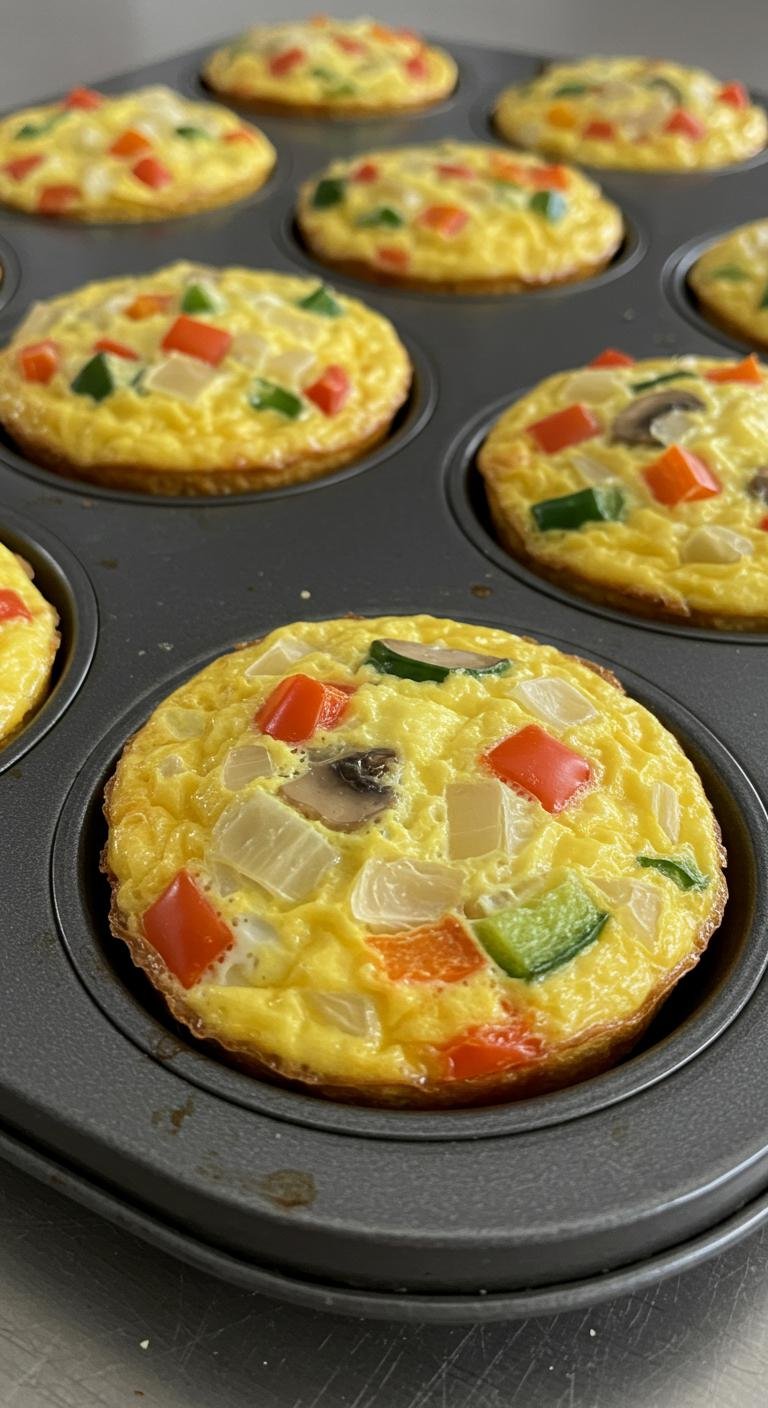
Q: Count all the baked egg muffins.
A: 9